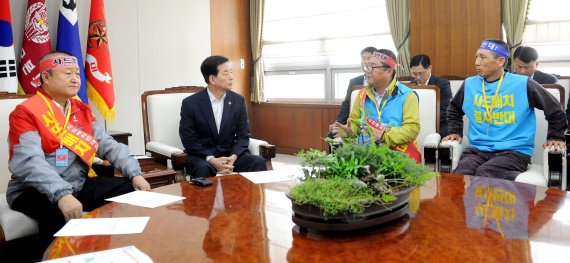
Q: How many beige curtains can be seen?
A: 3